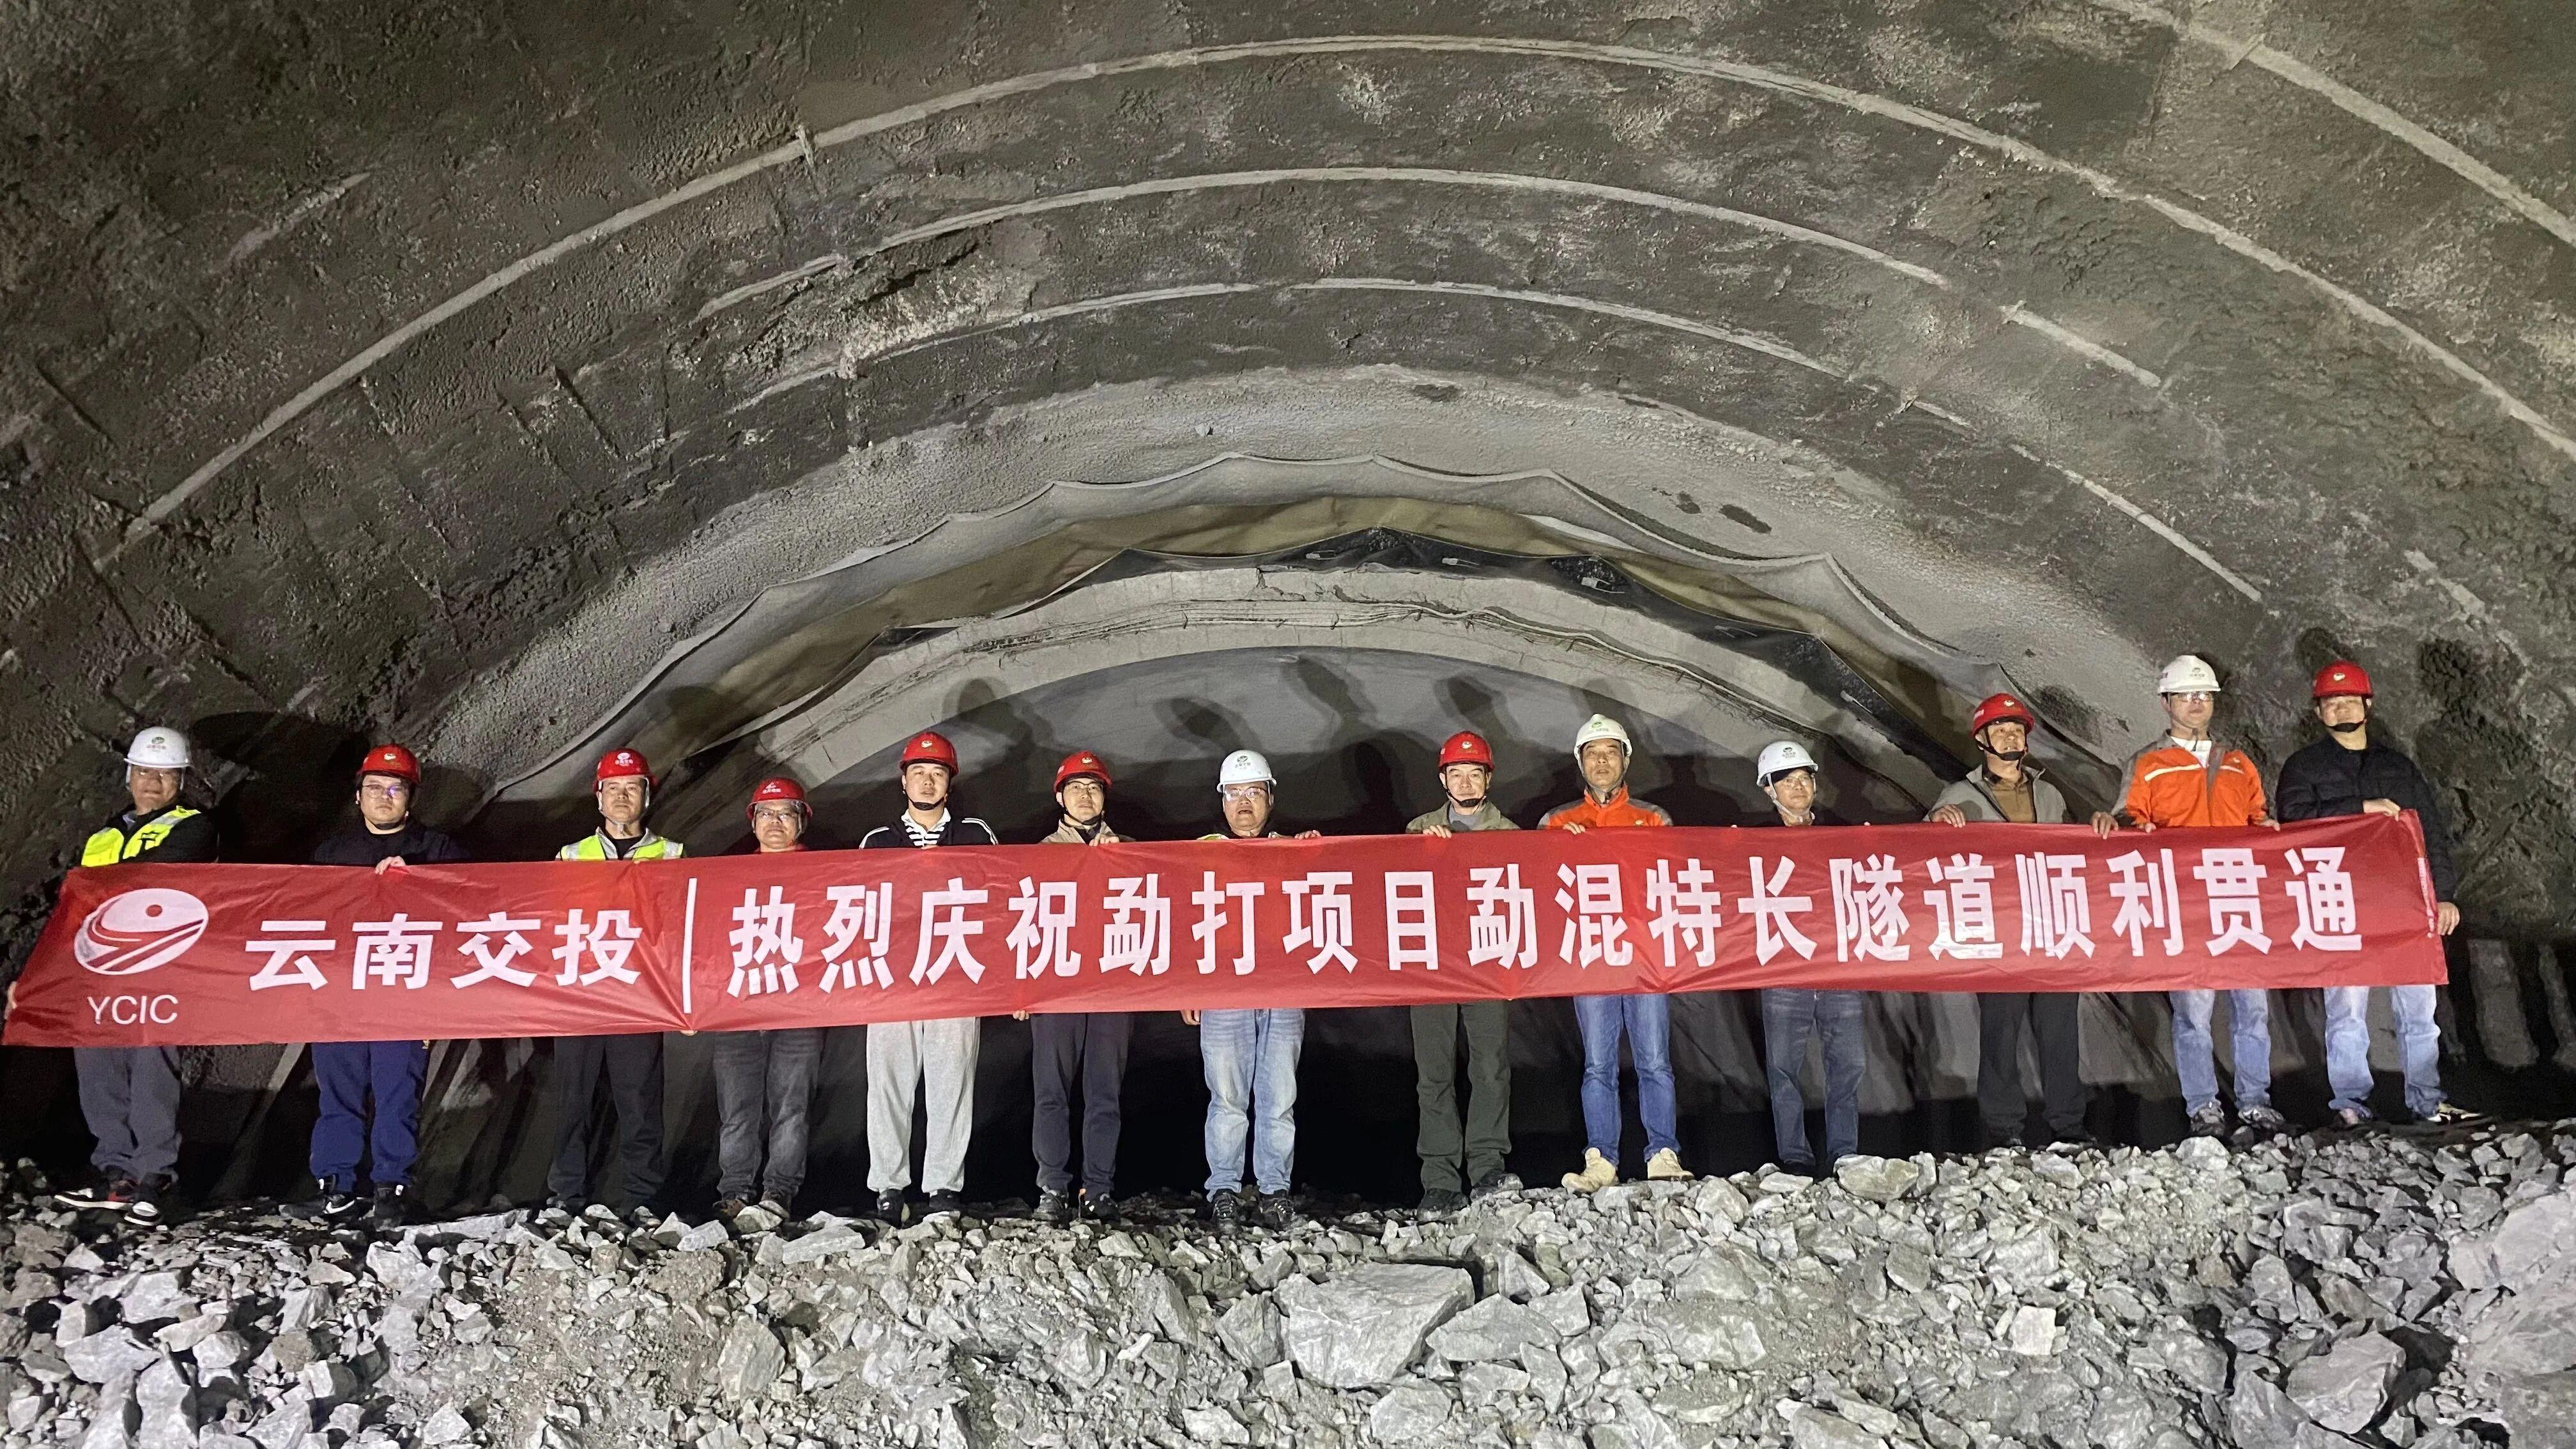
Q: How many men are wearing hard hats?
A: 13